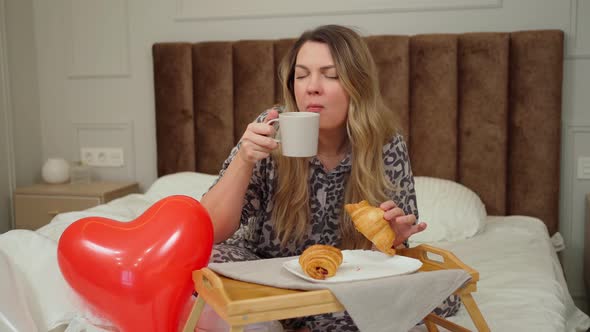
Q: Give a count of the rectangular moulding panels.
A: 5